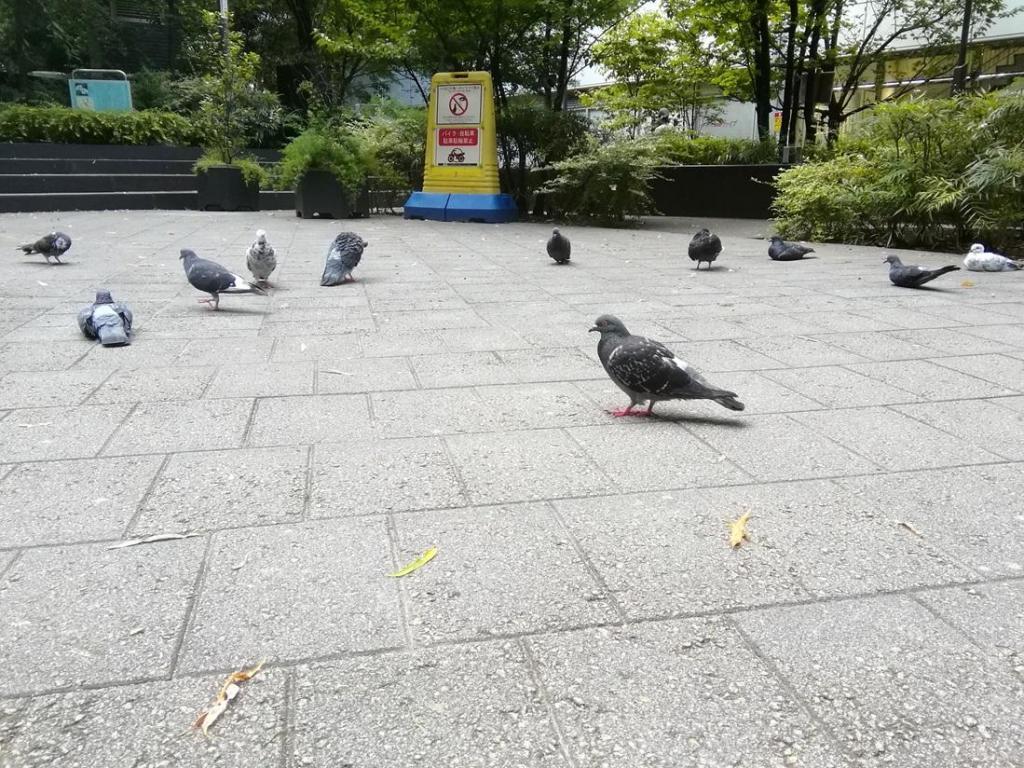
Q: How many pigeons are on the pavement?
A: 11